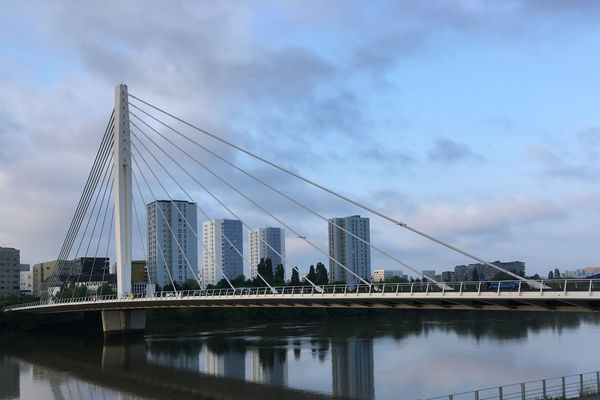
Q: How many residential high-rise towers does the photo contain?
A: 4